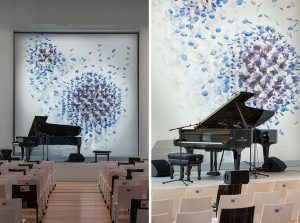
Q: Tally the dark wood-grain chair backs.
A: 2